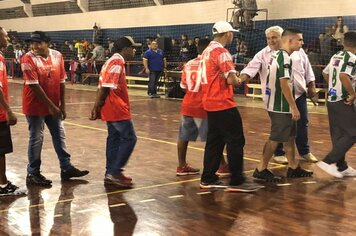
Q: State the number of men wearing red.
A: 5